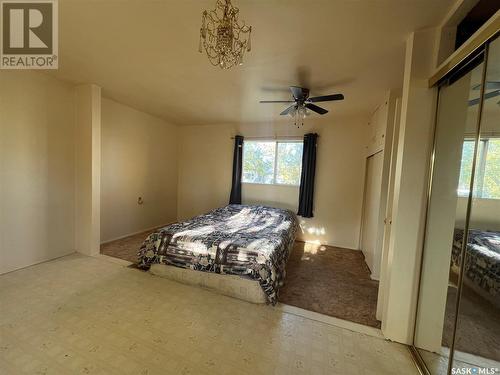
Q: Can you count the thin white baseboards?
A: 2